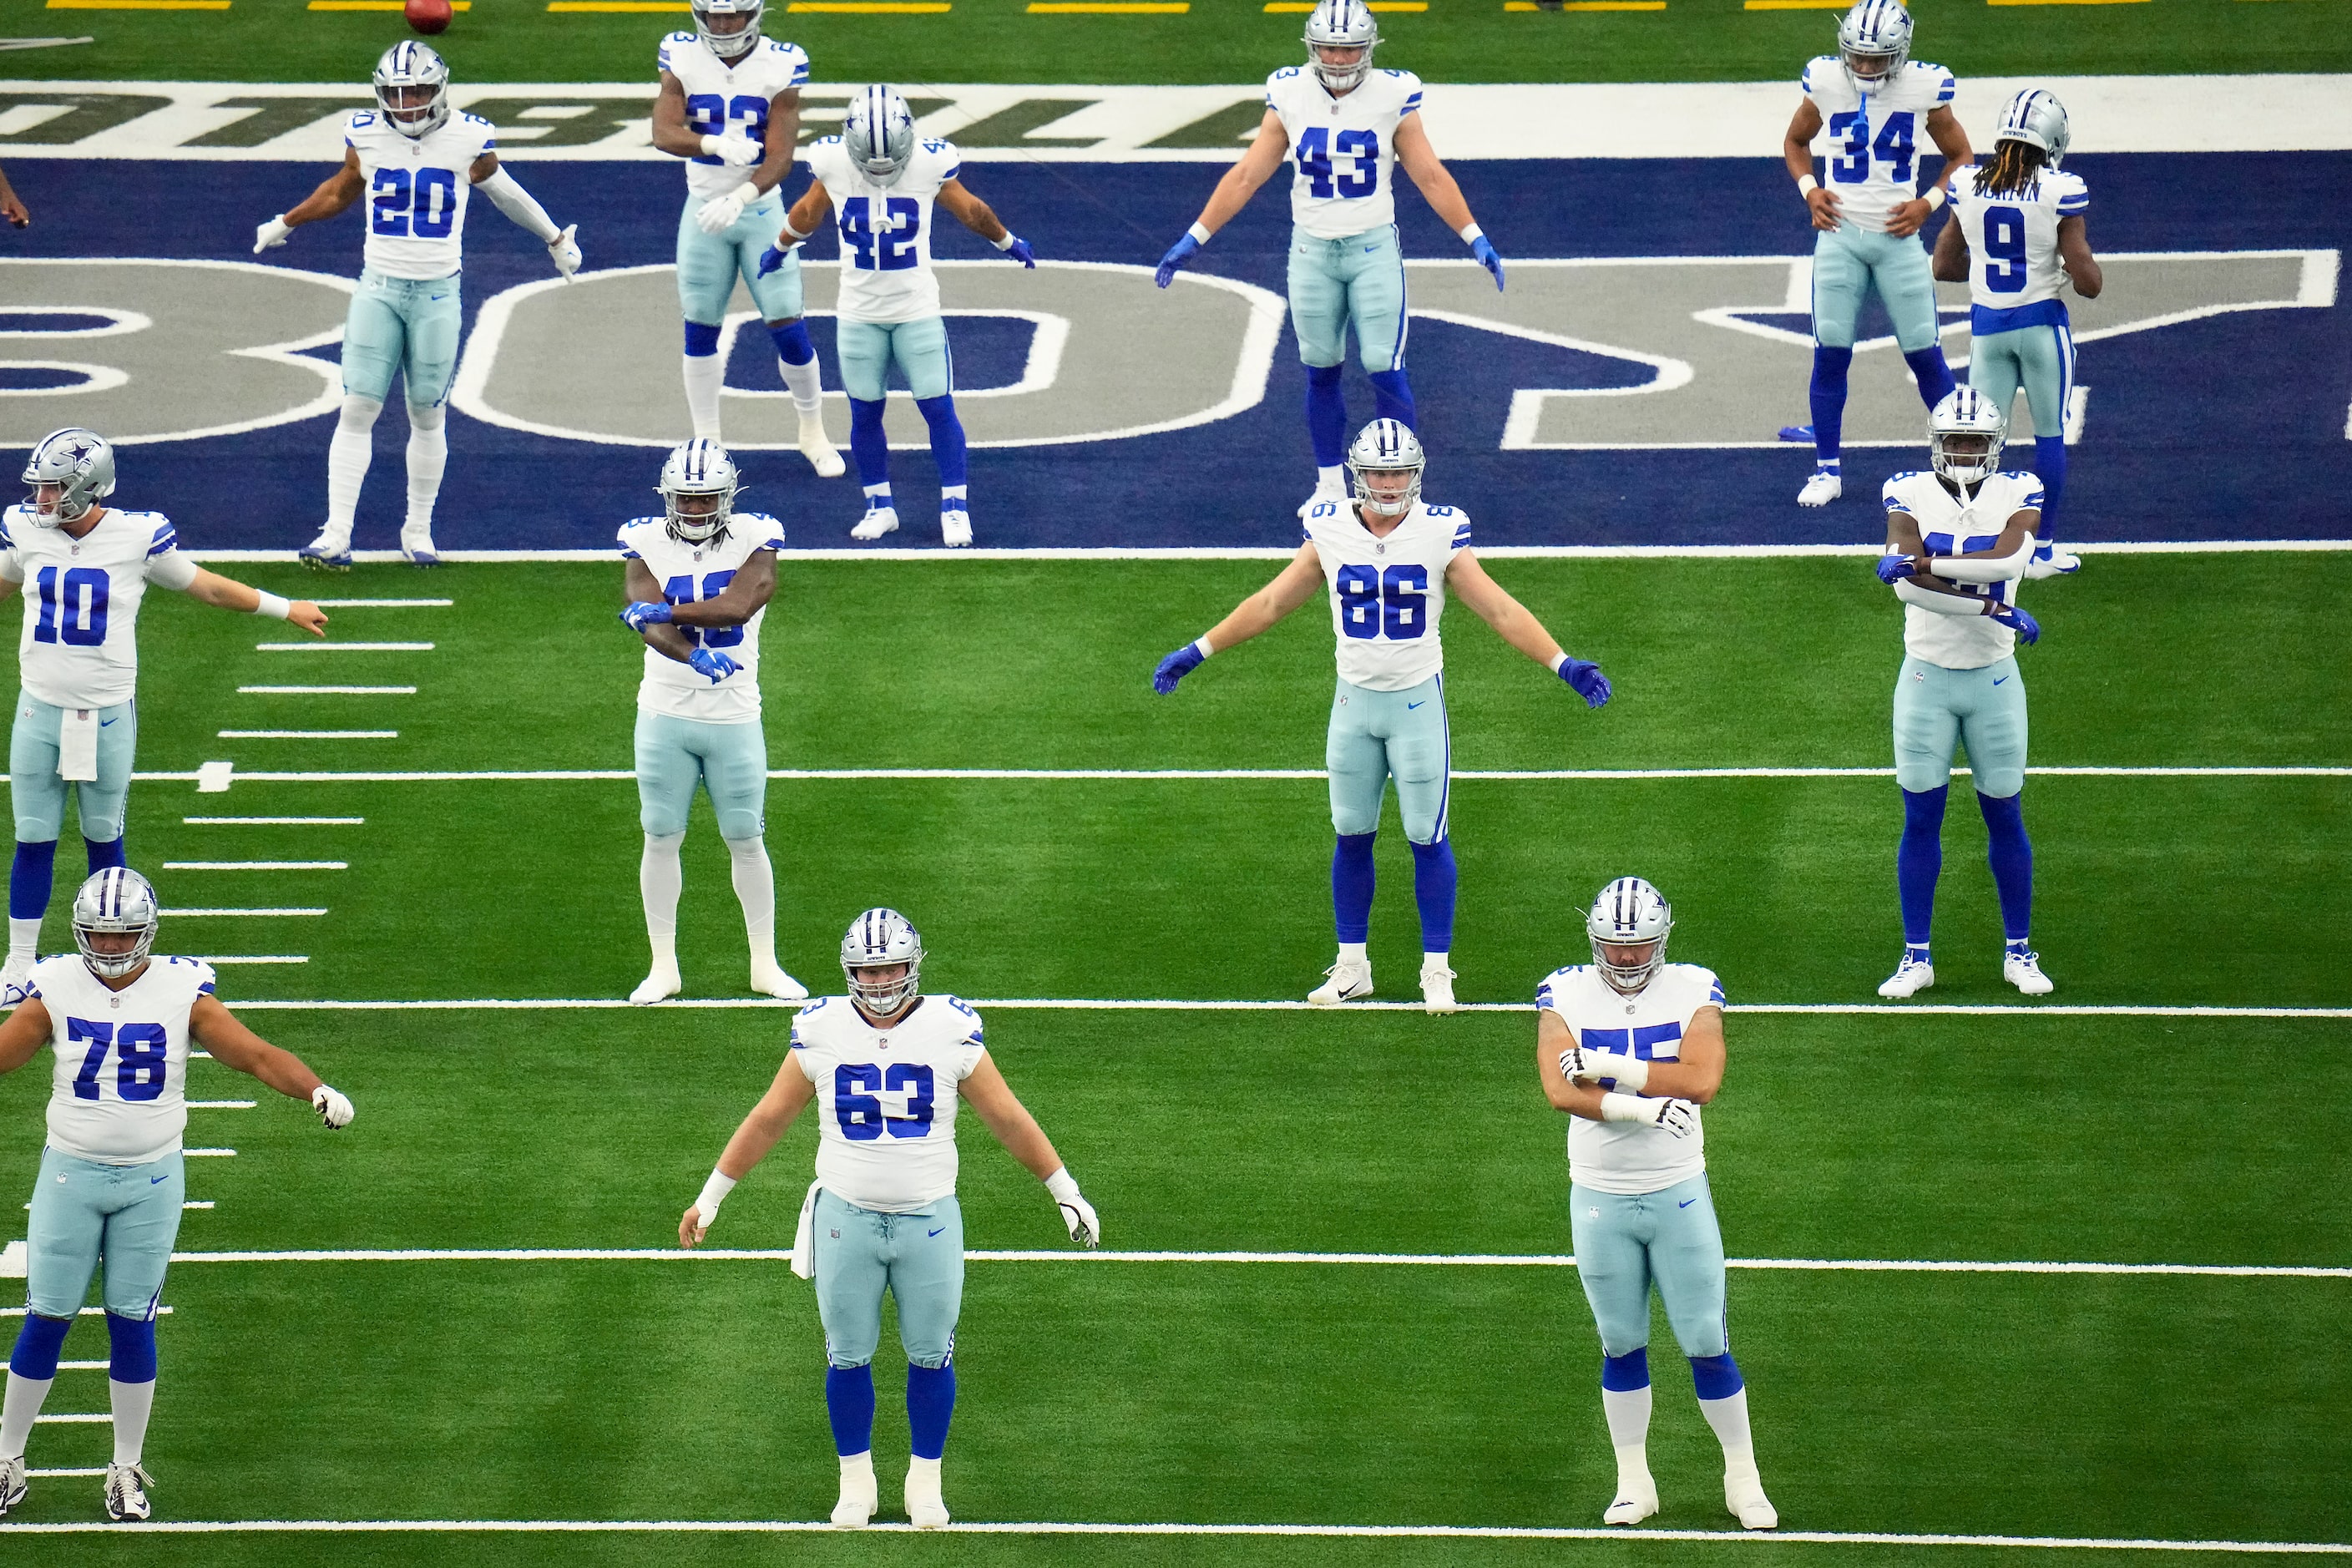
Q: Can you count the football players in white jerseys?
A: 13